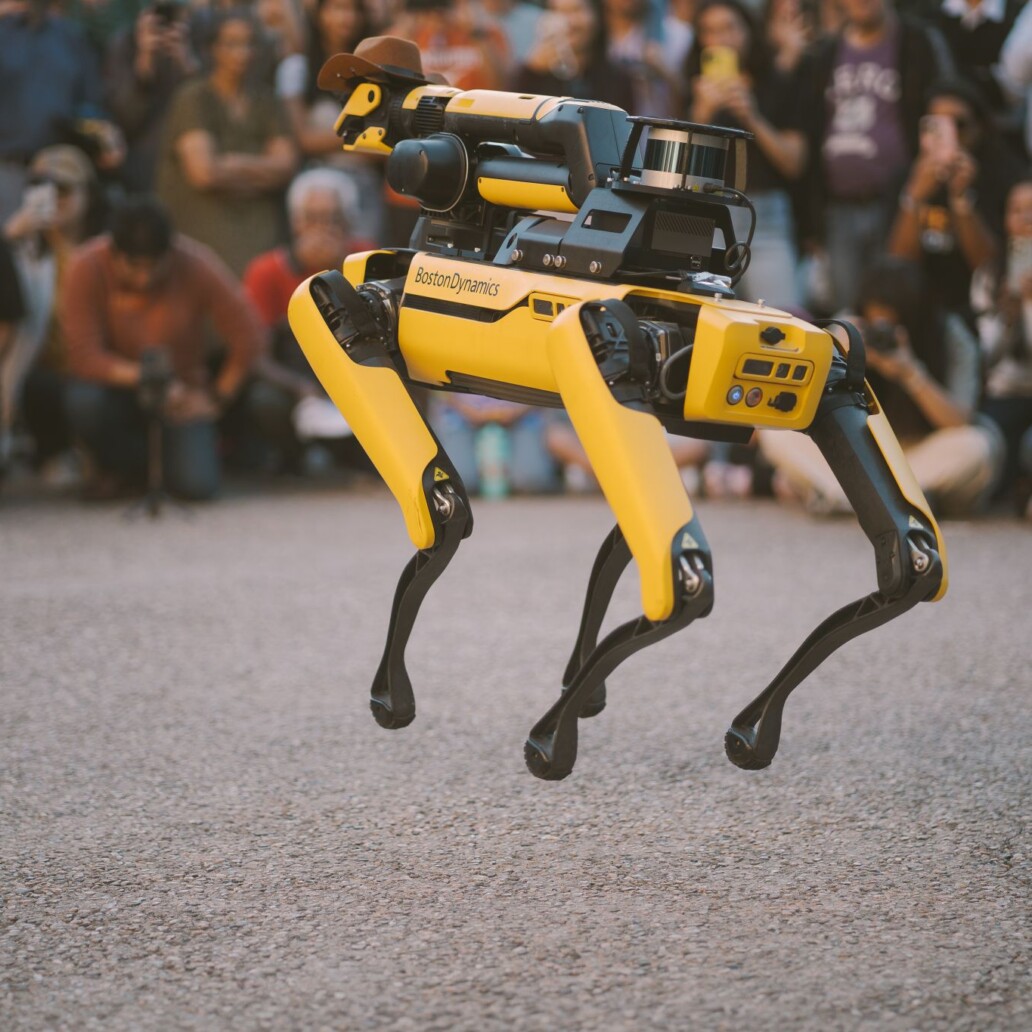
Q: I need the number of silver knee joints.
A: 3